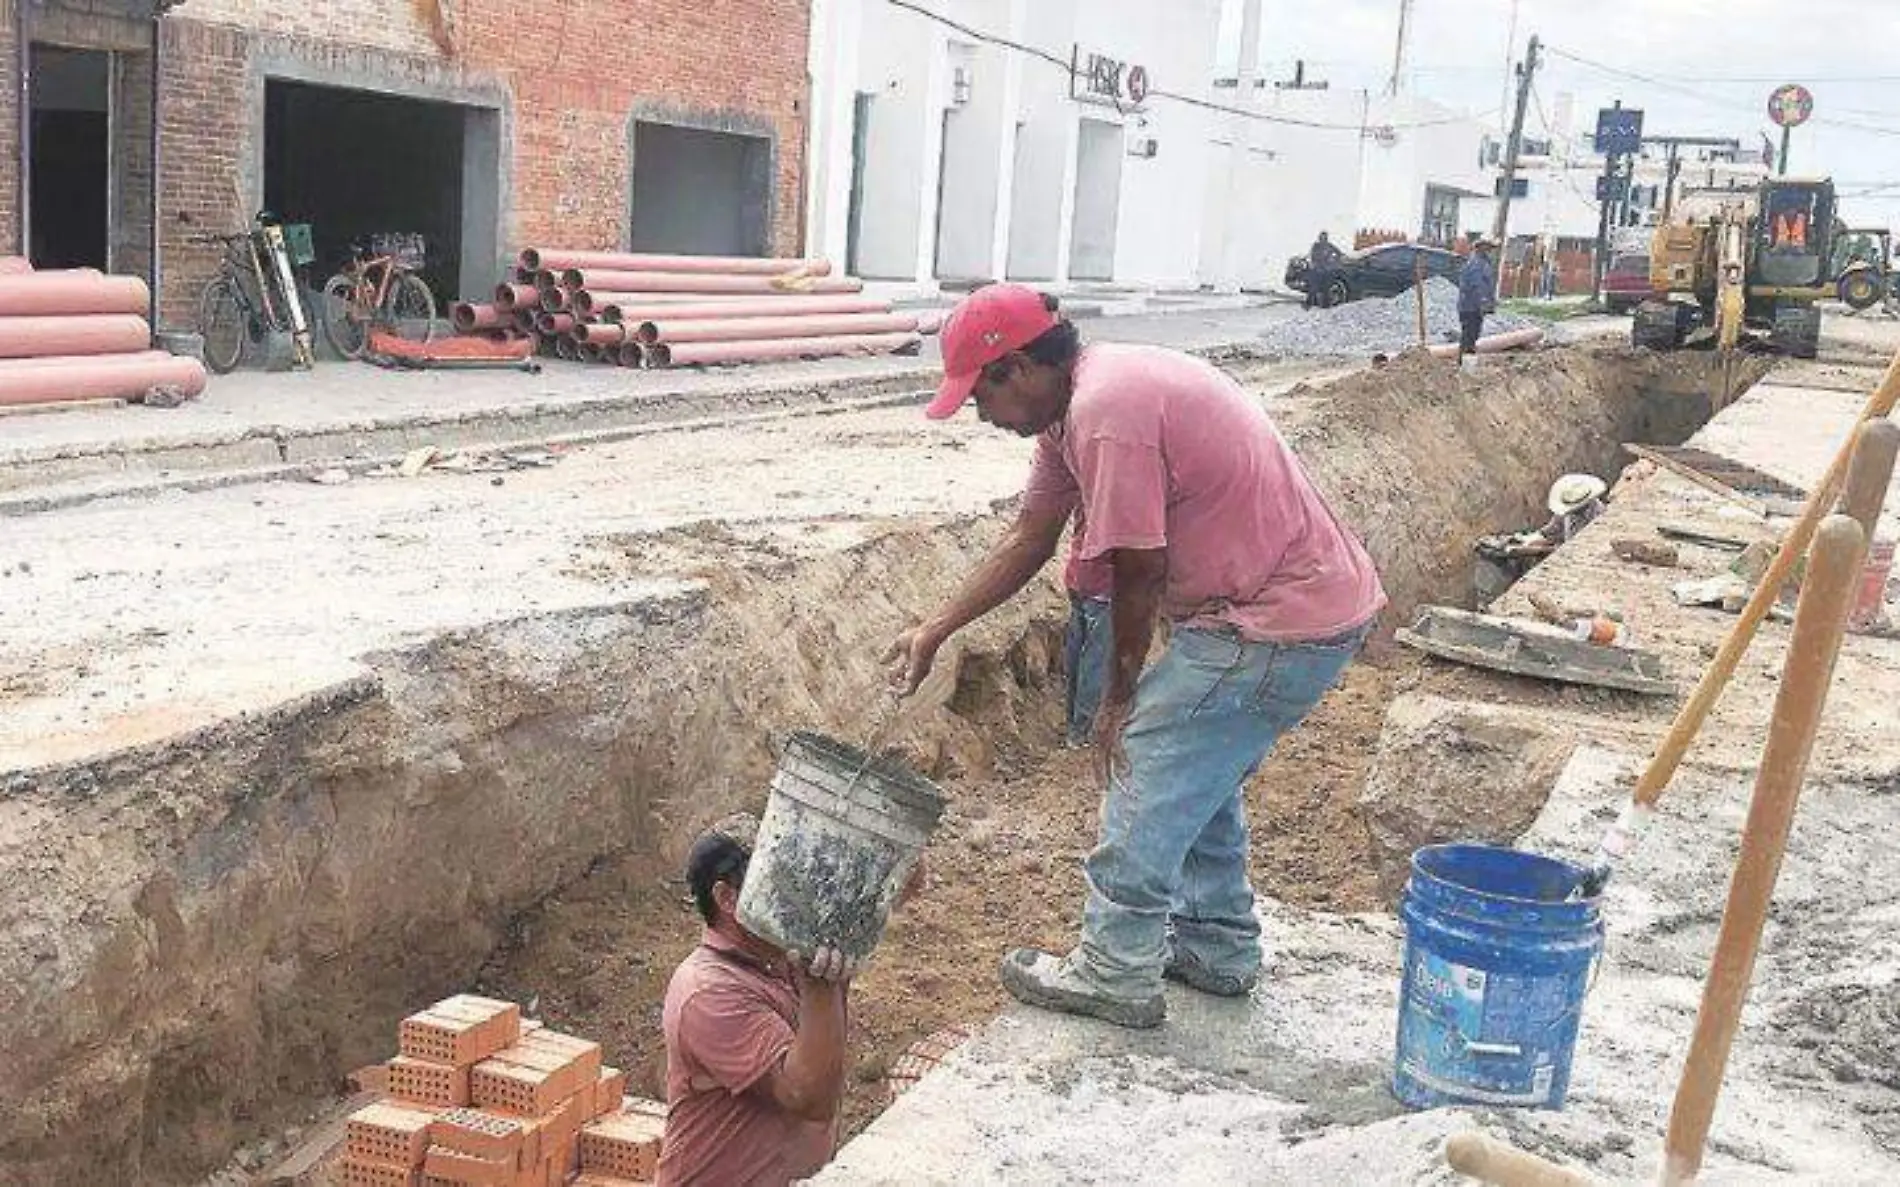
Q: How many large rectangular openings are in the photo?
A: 3